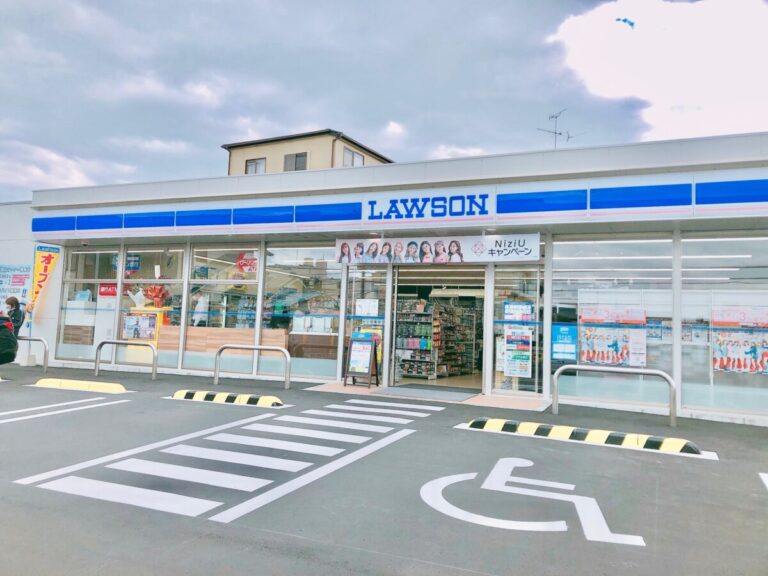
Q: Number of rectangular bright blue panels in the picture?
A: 9